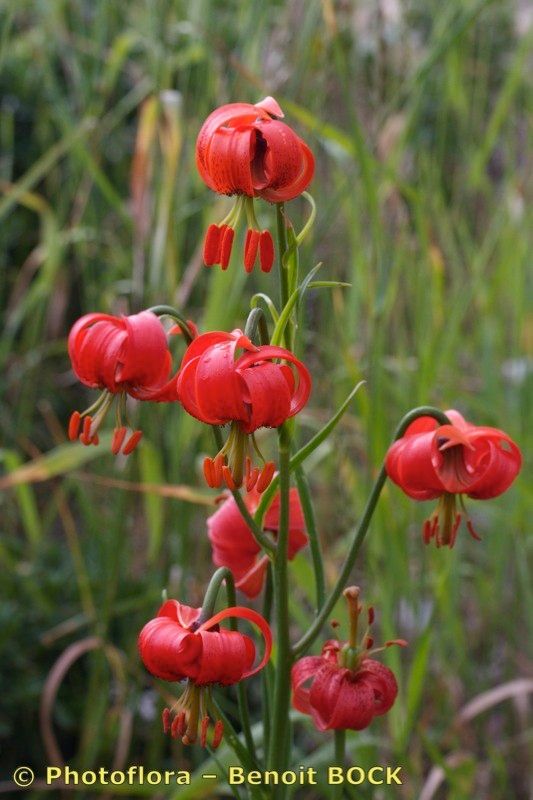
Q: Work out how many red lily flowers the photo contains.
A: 7